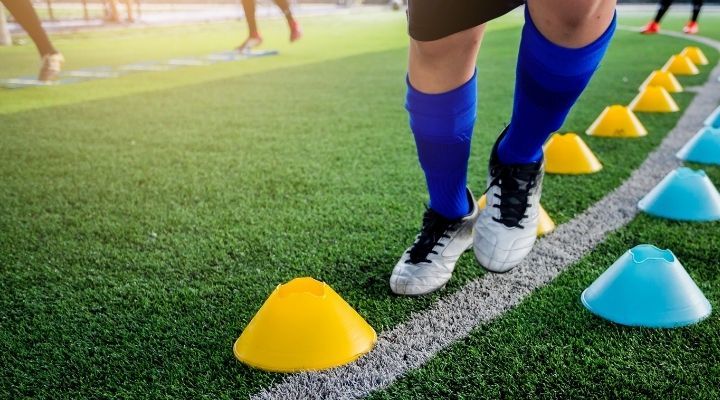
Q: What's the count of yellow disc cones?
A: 8